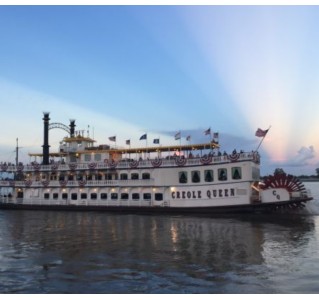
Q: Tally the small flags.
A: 8